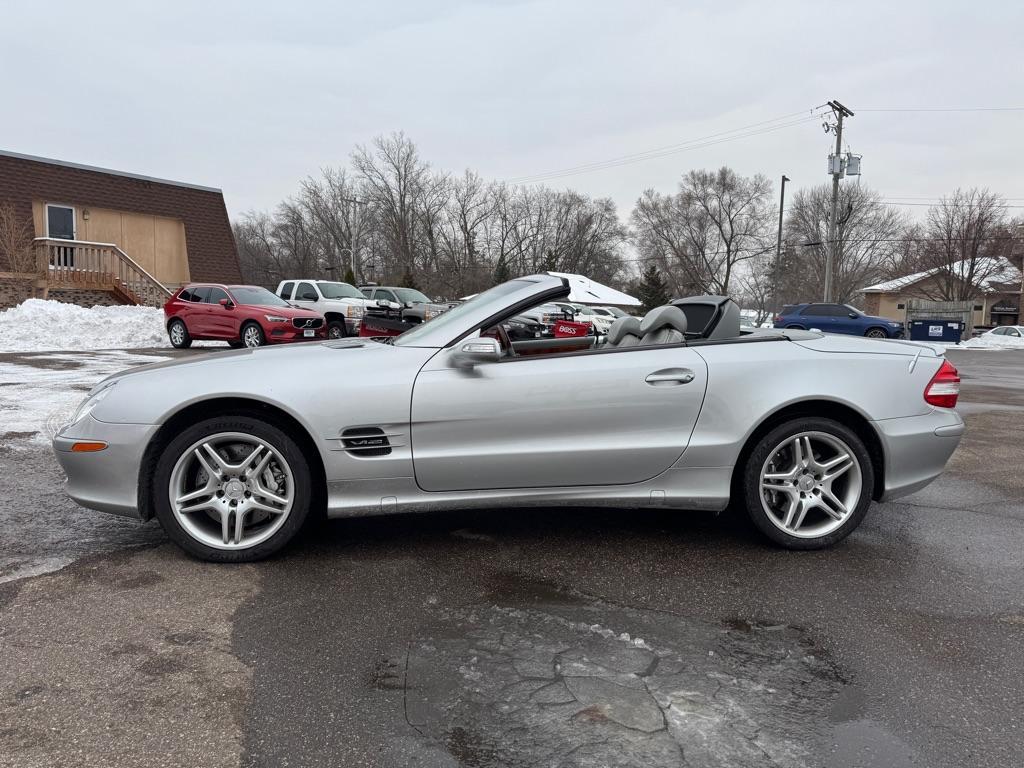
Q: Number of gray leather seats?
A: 2